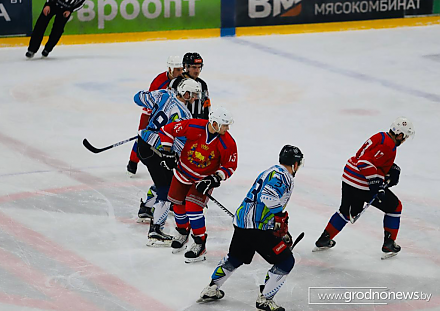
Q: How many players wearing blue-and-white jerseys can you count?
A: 2